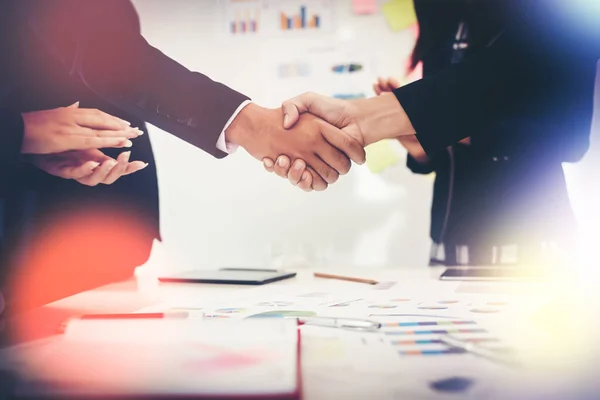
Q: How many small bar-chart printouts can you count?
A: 2